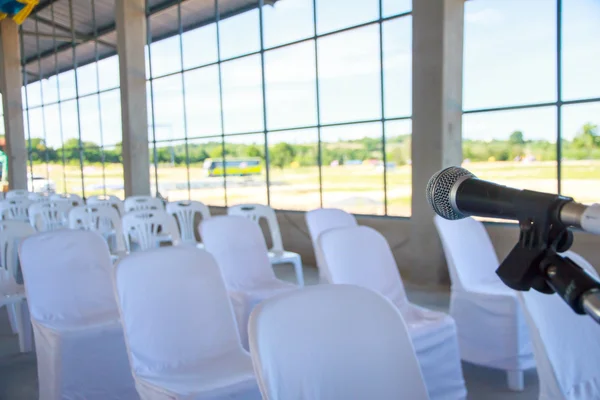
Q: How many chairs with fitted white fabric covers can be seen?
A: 8